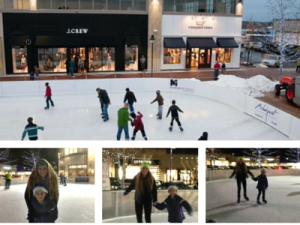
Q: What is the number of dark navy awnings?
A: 3